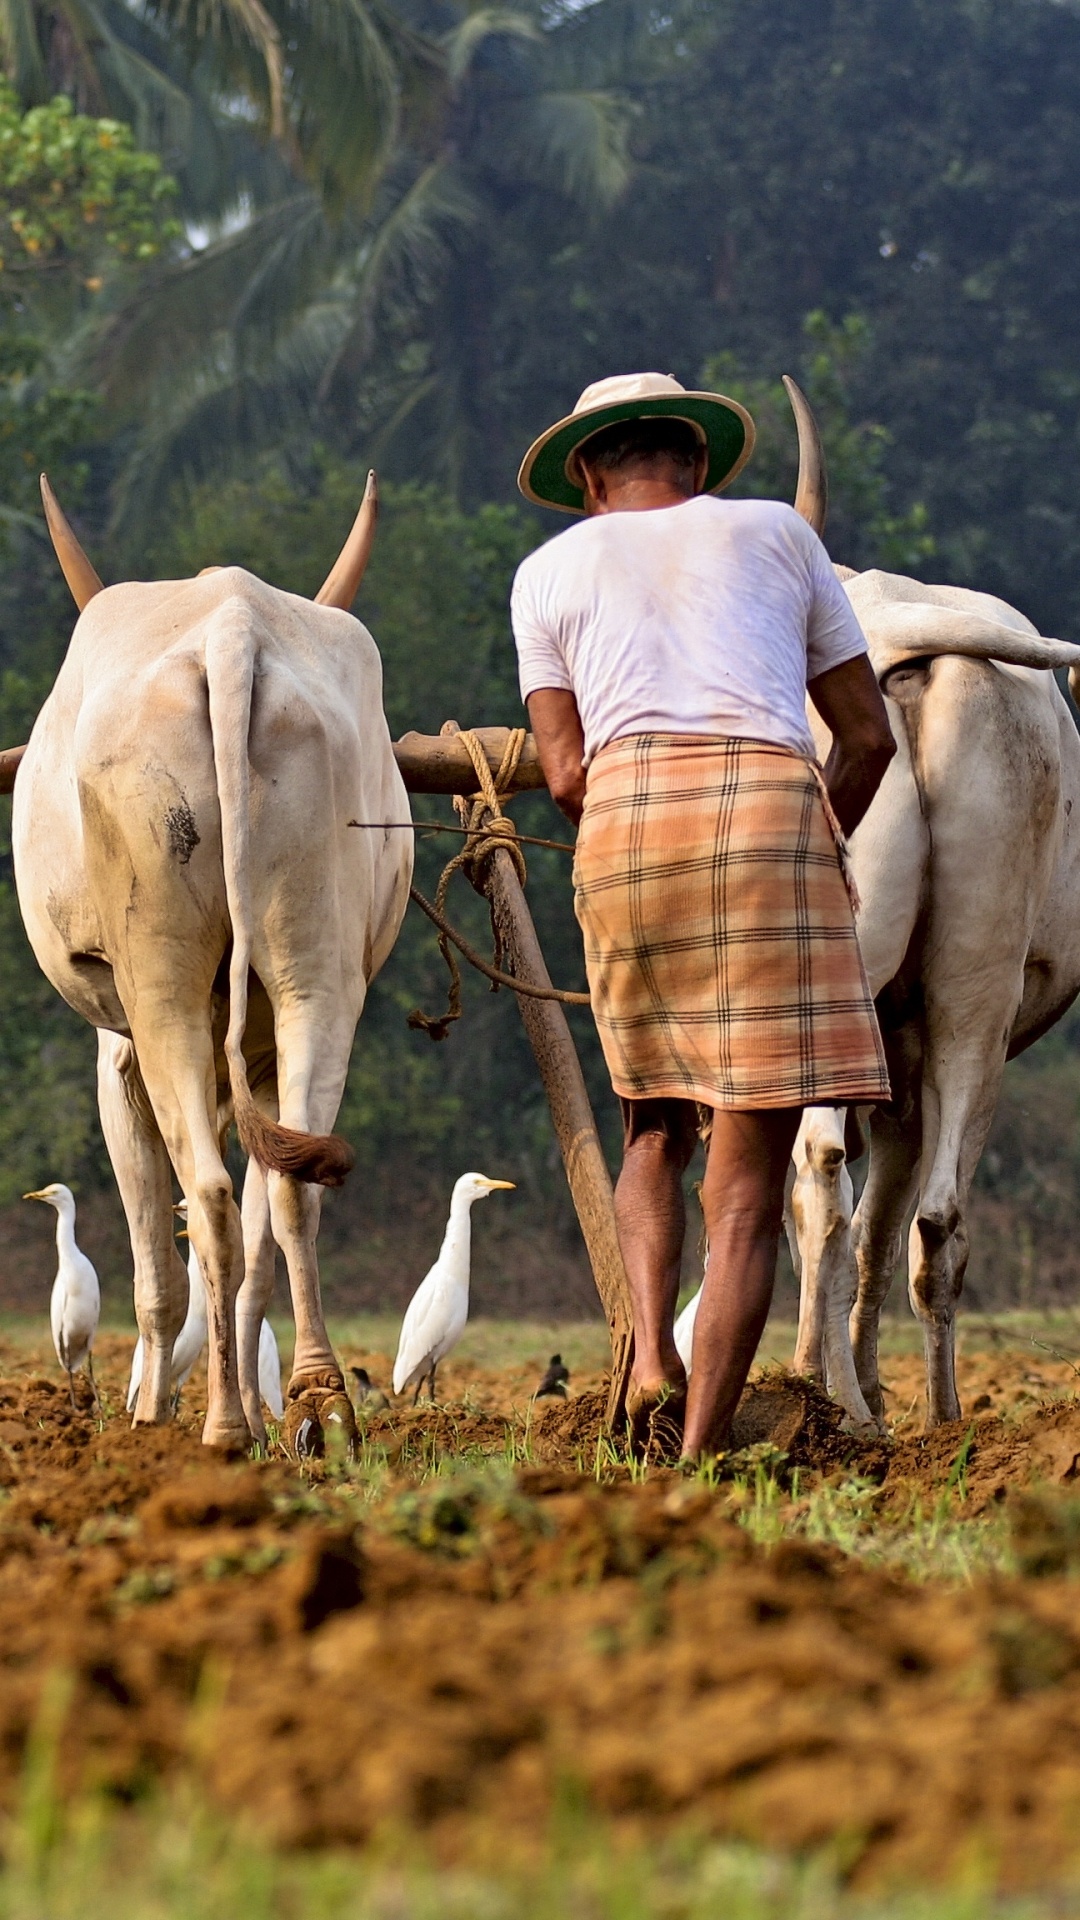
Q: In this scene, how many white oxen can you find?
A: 2